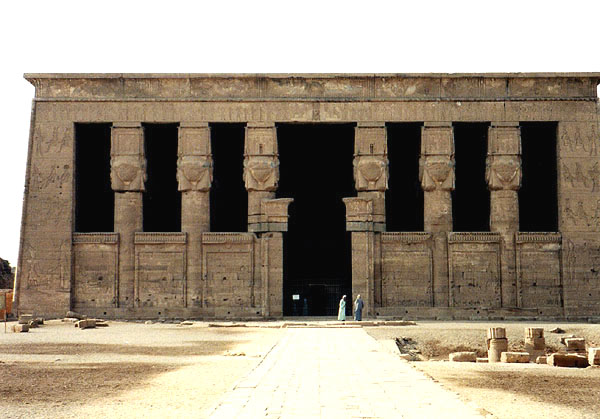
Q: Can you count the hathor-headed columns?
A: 6